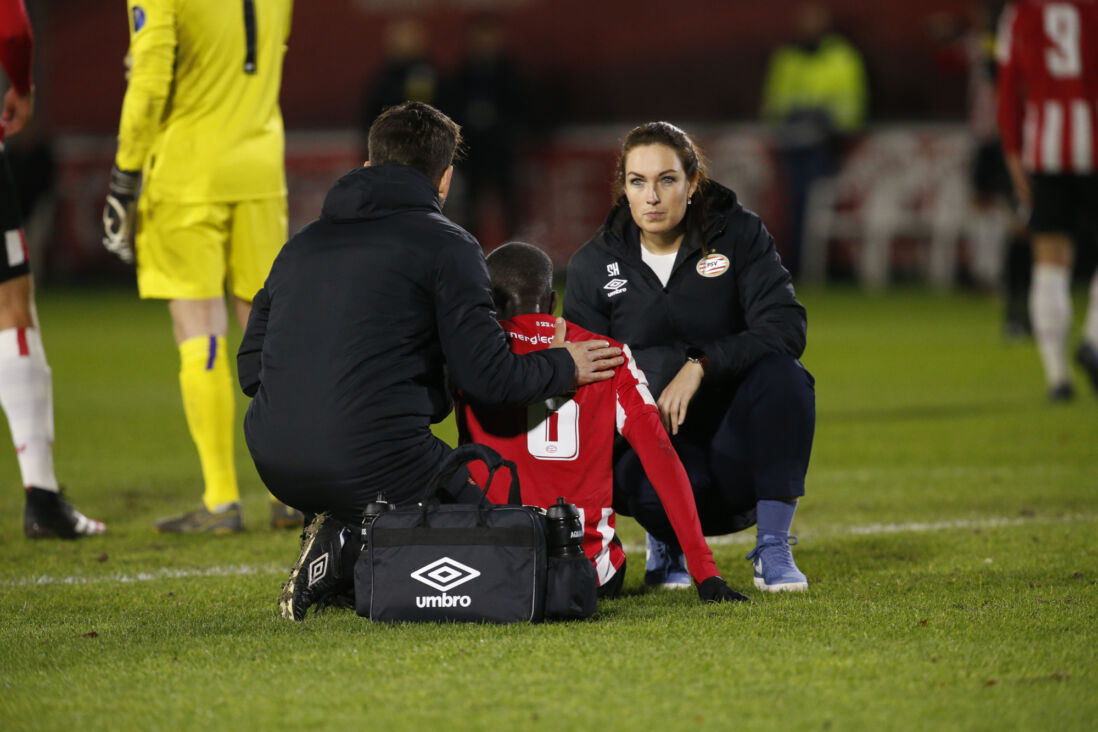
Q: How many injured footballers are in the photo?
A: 1